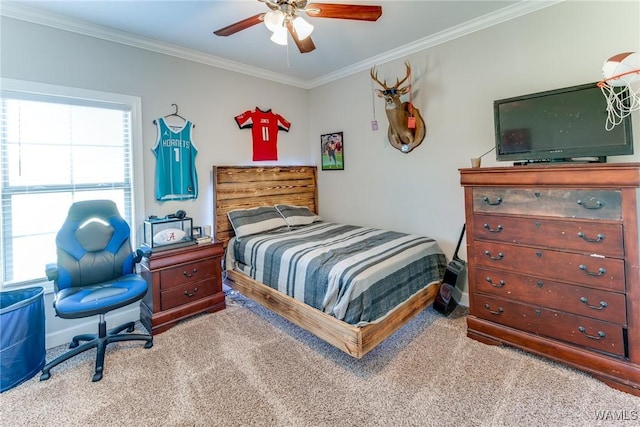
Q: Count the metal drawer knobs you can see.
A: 12